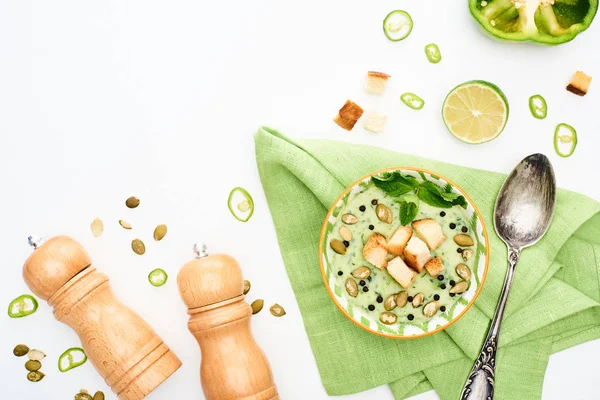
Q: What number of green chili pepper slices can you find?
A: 9